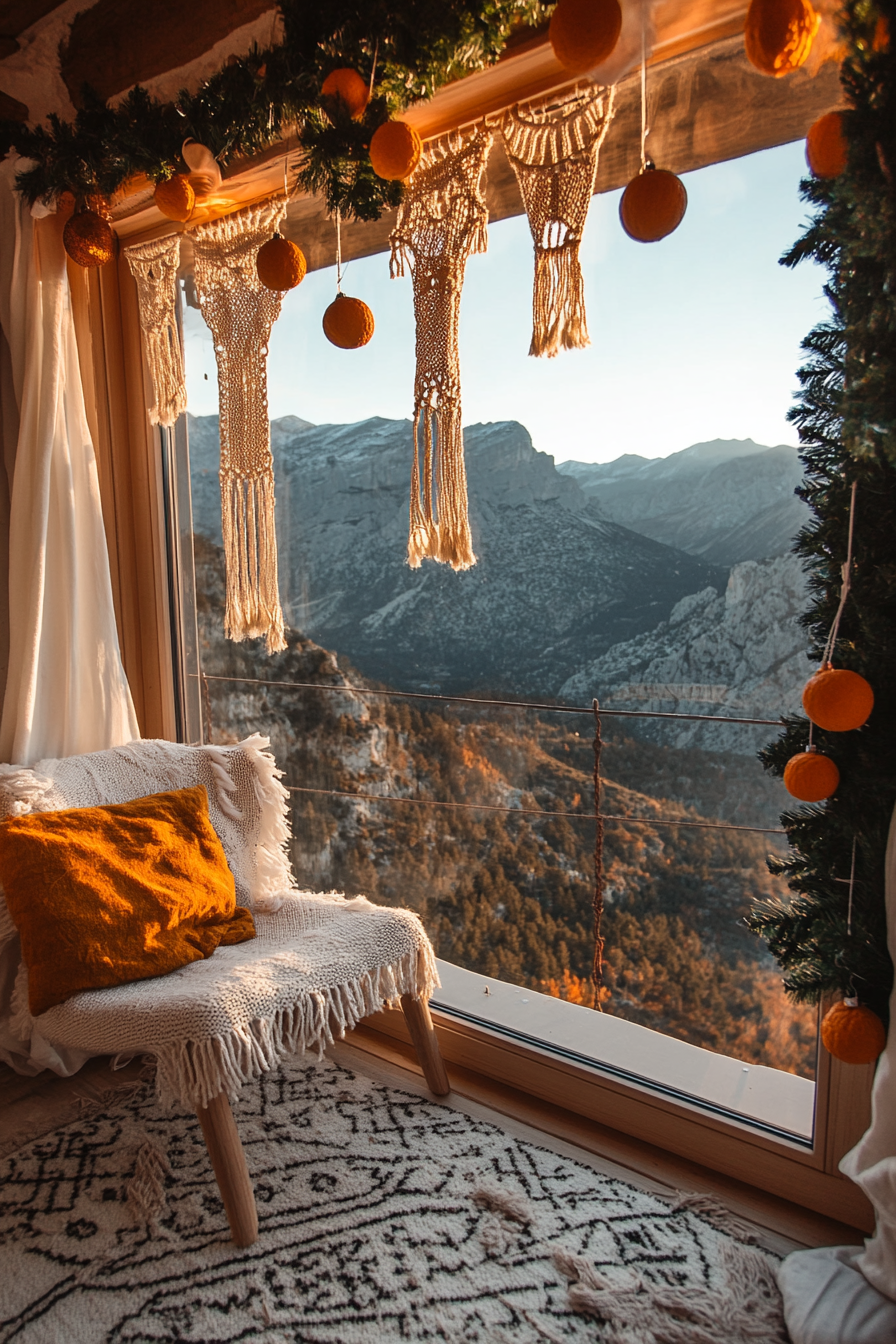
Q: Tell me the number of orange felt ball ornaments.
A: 13